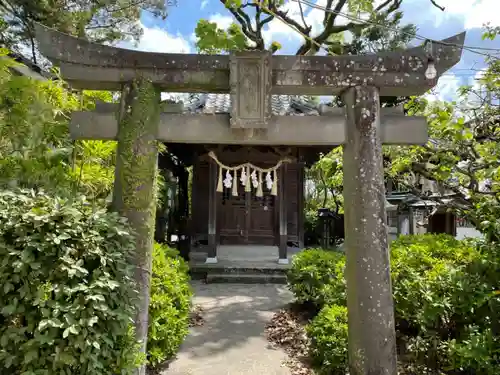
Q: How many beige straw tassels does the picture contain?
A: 5